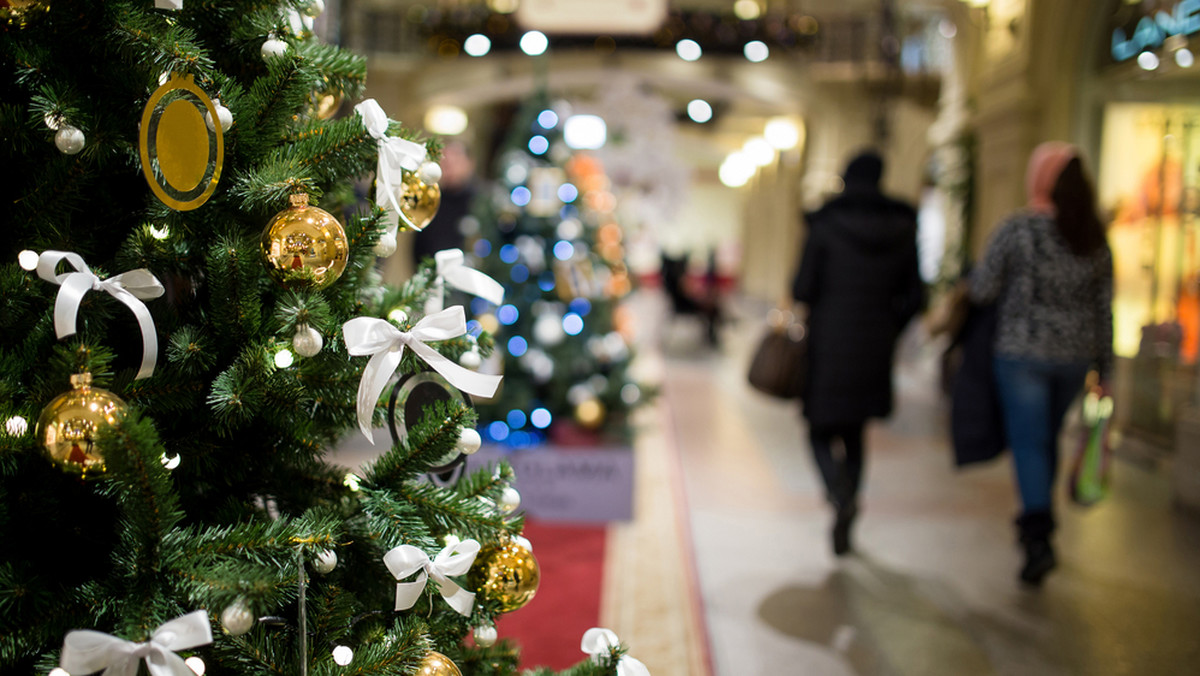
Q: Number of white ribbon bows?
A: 7